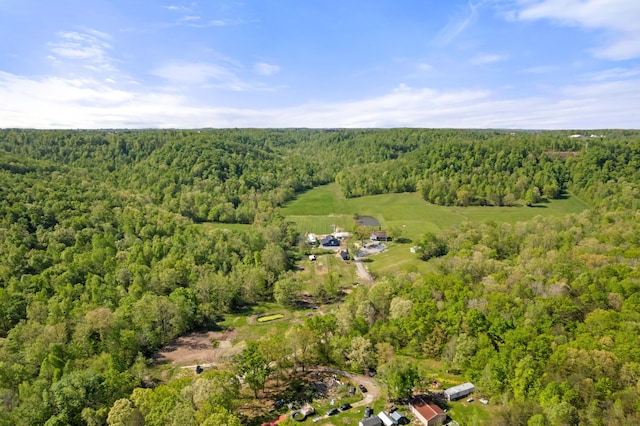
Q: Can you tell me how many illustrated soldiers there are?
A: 0